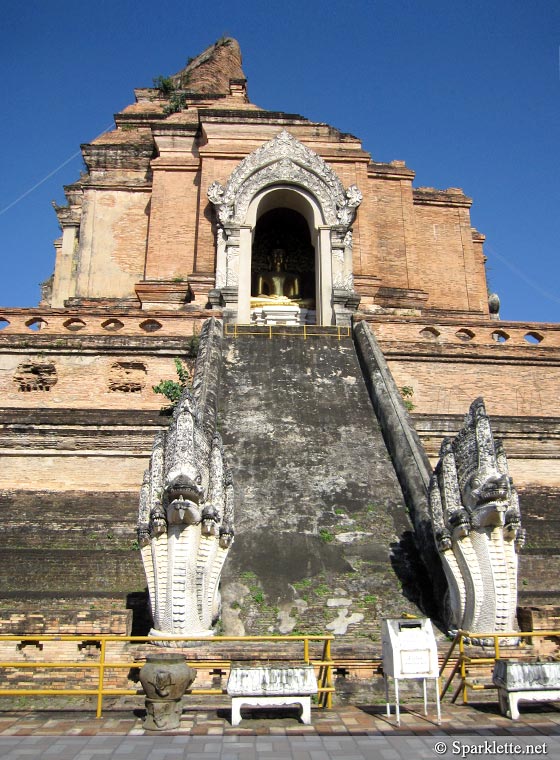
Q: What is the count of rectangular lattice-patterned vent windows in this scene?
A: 2